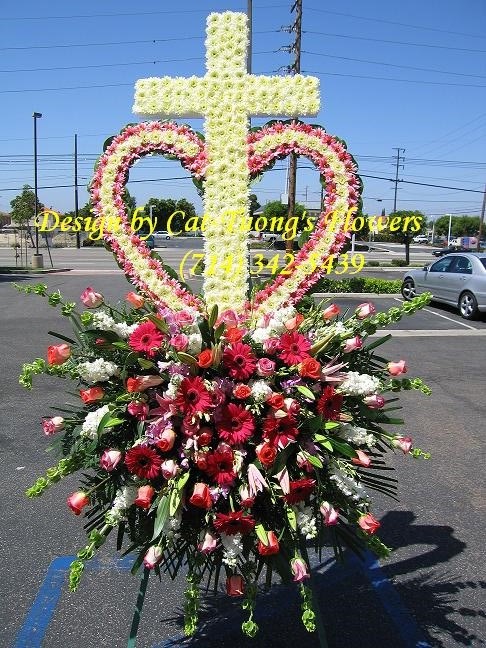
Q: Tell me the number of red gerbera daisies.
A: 11